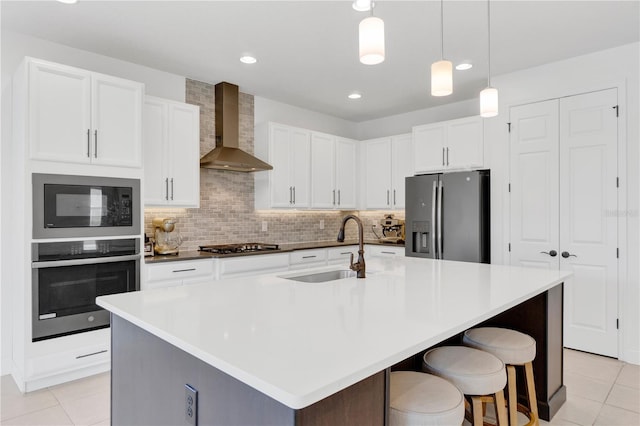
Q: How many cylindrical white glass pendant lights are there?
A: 3